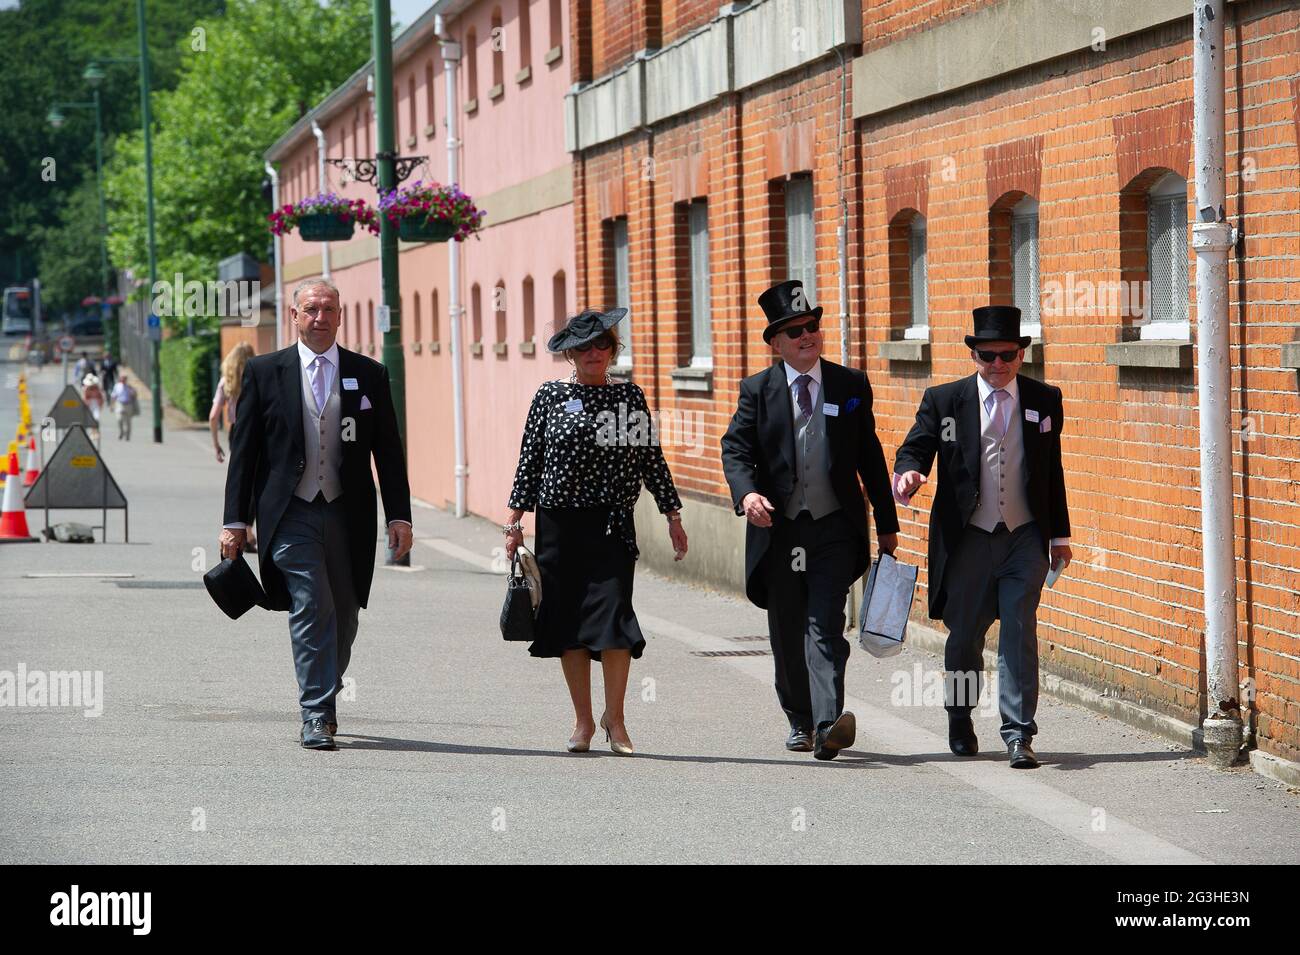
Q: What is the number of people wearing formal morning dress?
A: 3